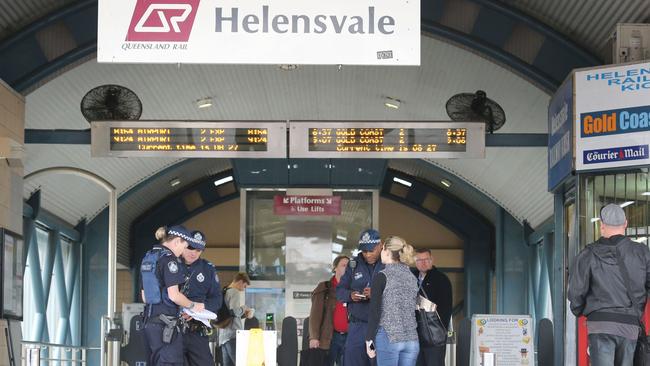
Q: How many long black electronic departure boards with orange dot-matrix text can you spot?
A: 2